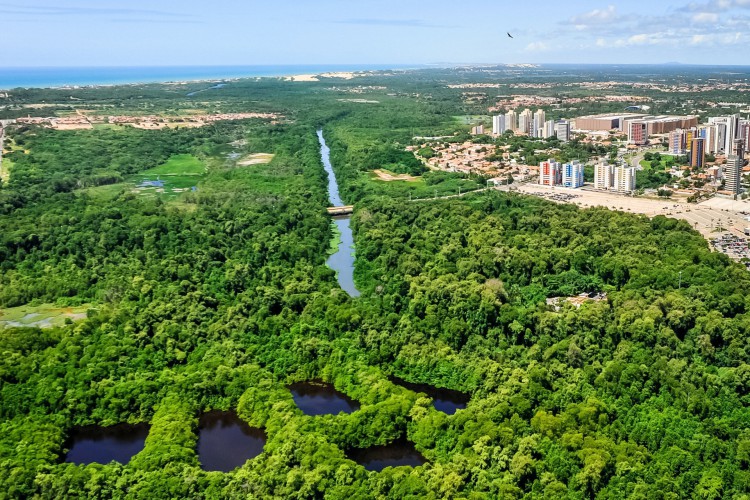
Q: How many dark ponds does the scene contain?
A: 5